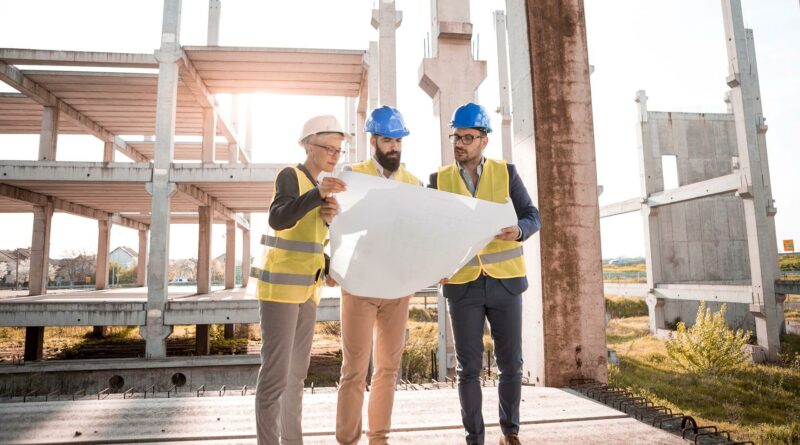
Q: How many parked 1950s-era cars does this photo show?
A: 0